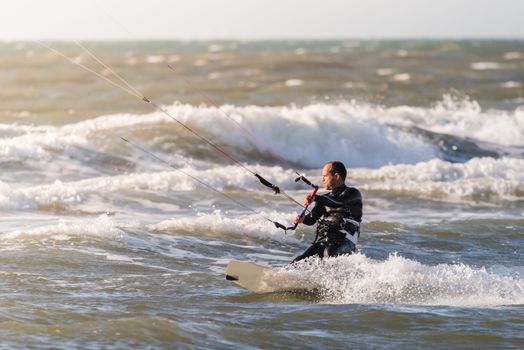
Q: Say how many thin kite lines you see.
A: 4